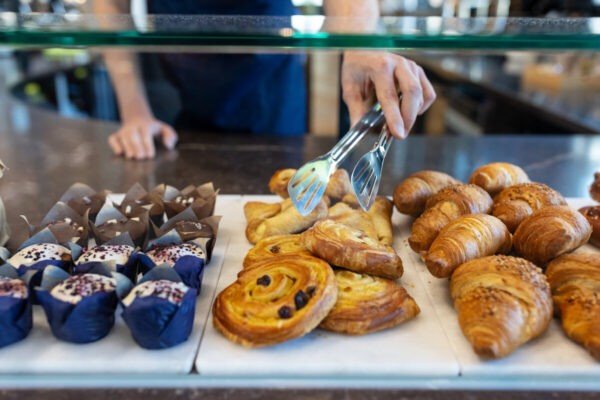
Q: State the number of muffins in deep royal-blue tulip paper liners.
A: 6